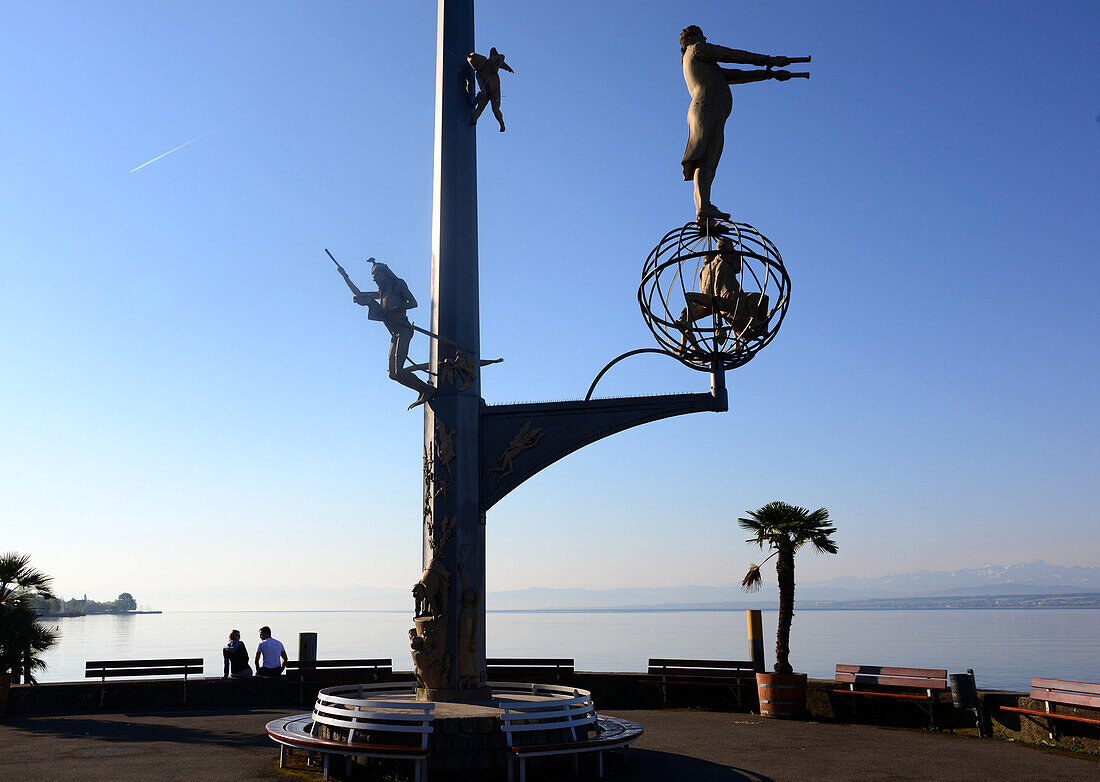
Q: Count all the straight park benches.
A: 6